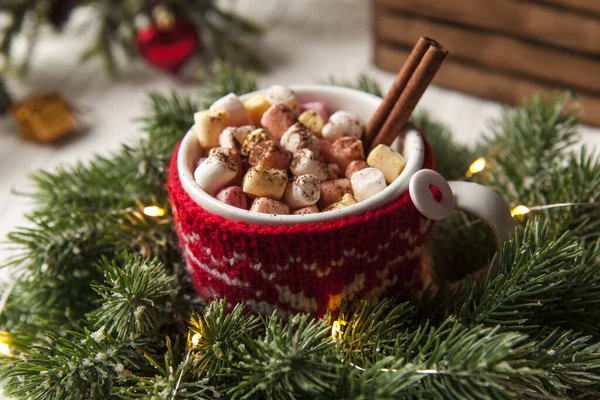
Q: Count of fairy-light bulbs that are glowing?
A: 6